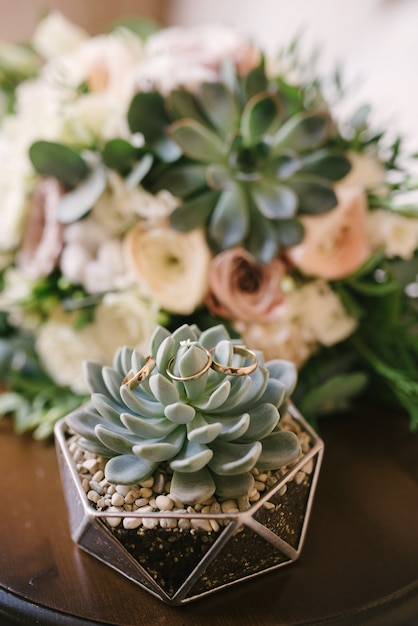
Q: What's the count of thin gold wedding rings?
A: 3